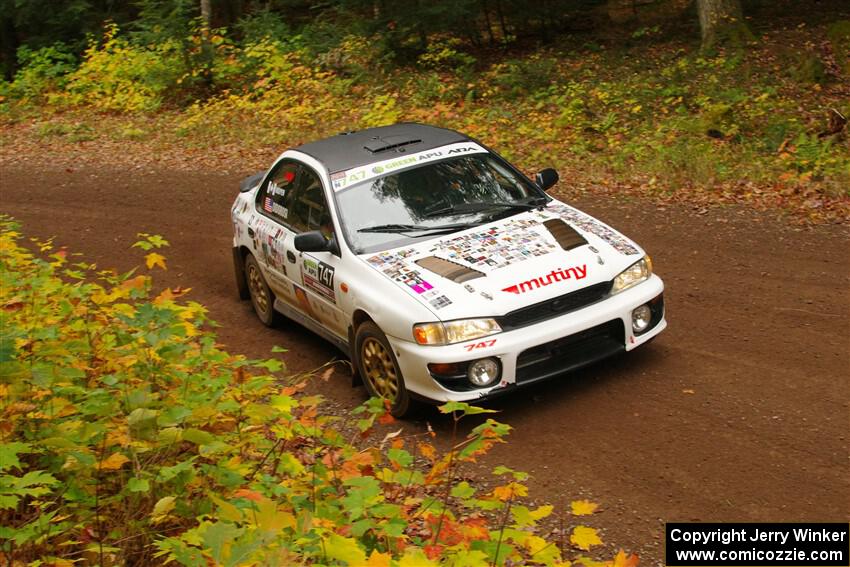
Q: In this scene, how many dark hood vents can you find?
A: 2